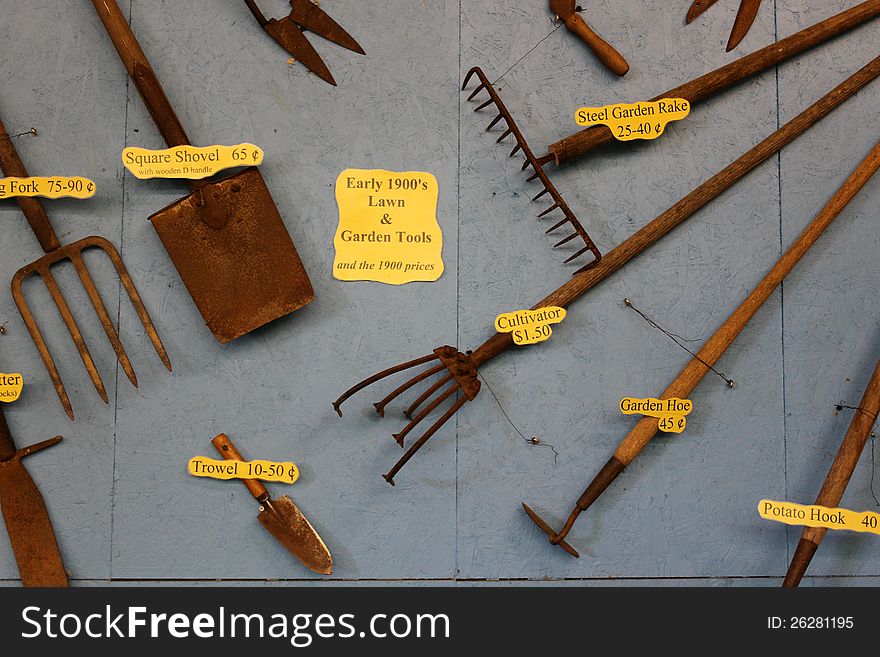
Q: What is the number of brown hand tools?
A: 11